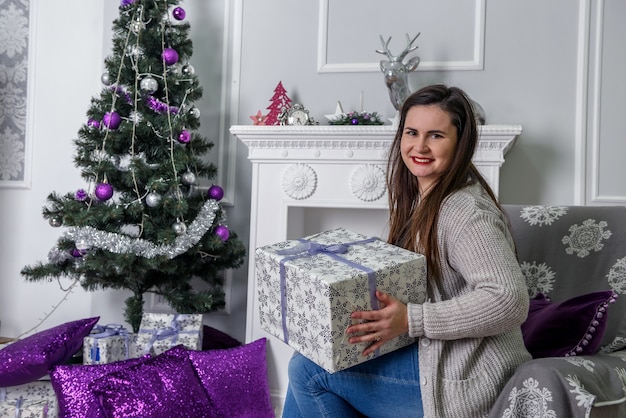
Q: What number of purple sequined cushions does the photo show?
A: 4